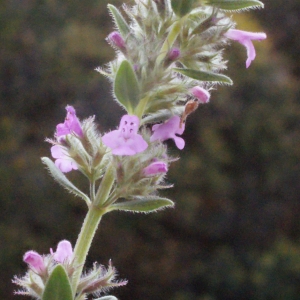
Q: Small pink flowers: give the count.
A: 11